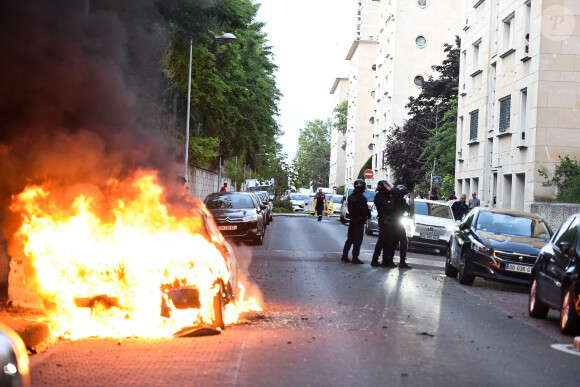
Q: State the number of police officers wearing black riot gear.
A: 3